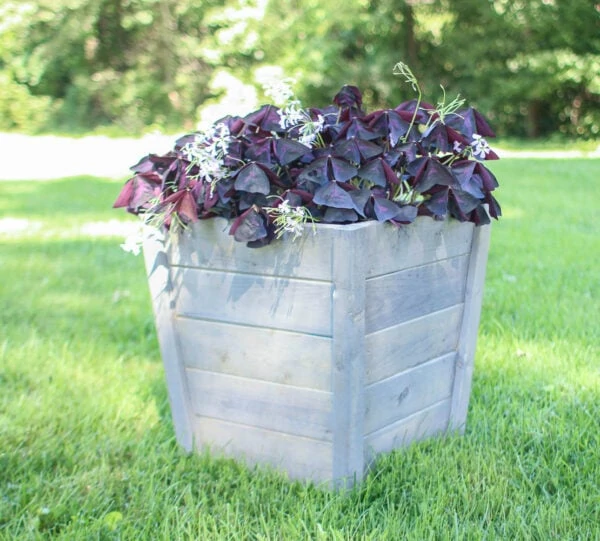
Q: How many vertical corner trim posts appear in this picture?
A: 3